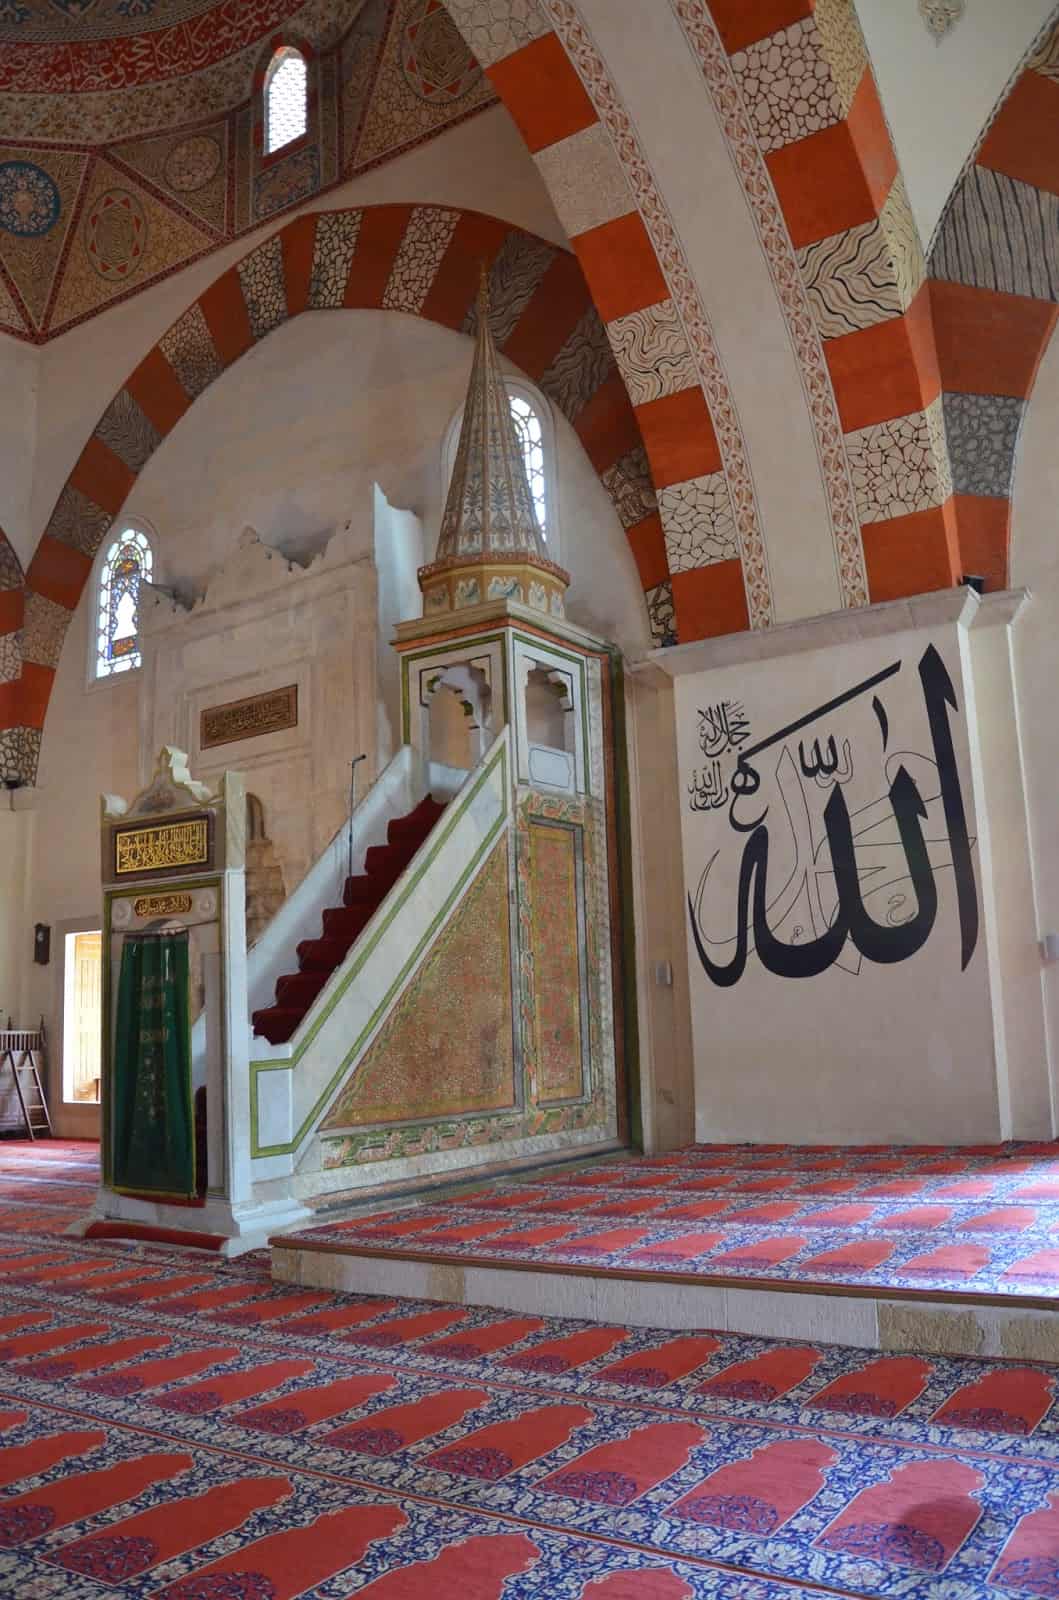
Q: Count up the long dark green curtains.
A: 1